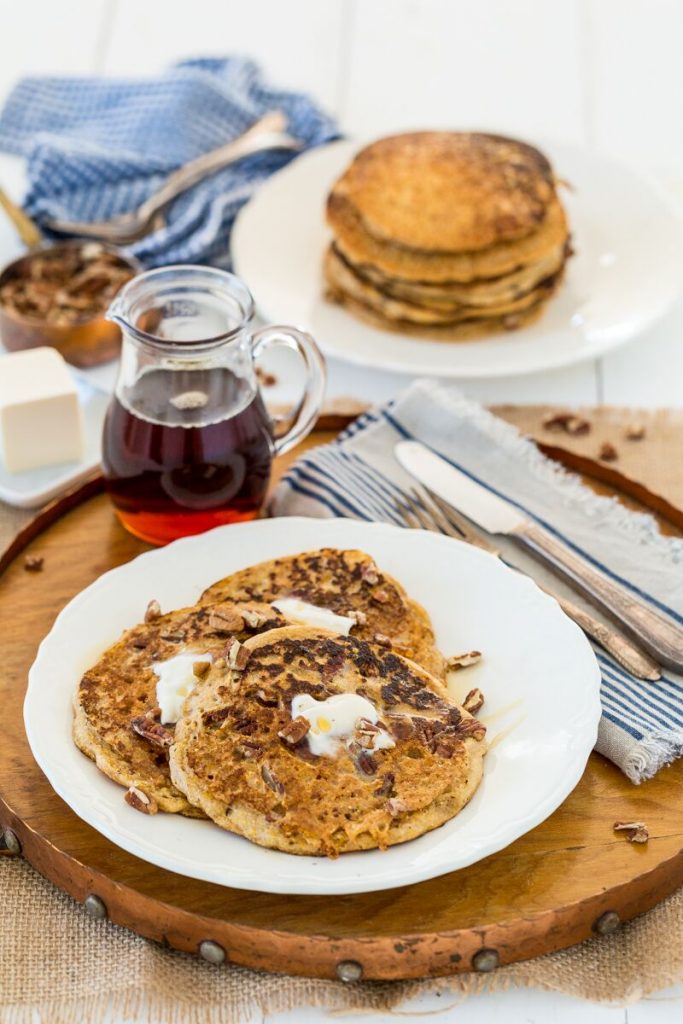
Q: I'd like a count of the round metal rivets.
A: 6